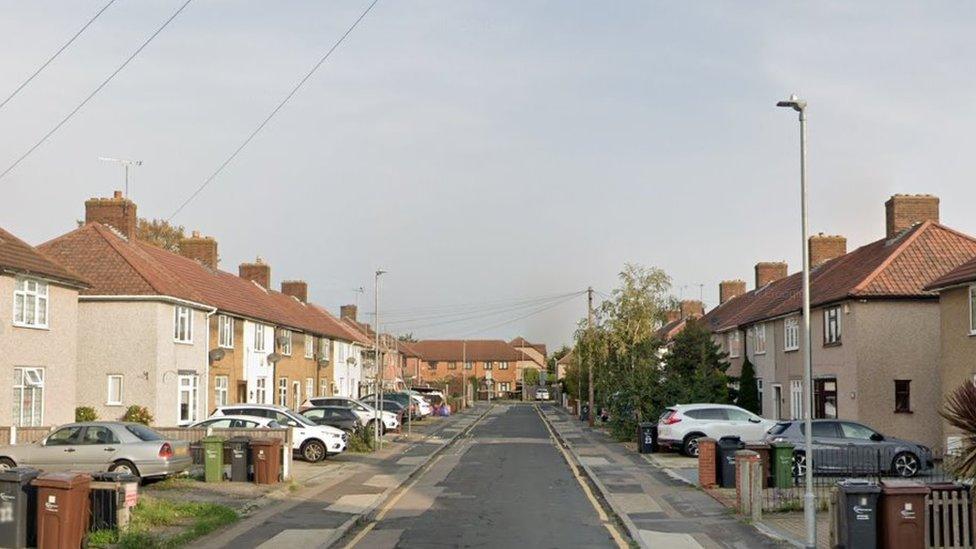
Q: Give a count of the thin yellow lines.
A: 2